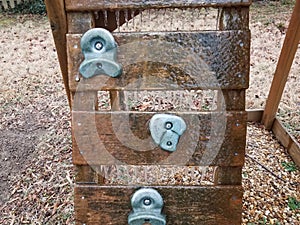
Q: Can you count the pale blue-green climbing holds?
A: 3